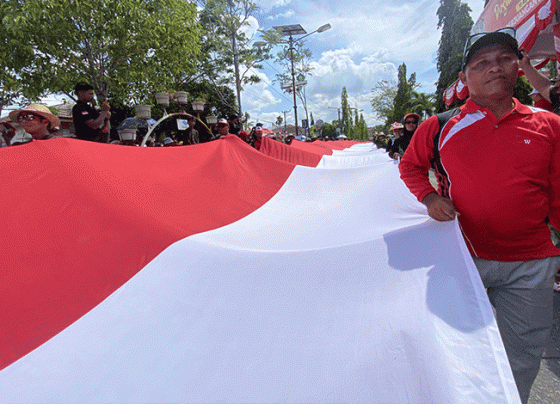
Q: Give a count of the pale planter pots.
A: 6